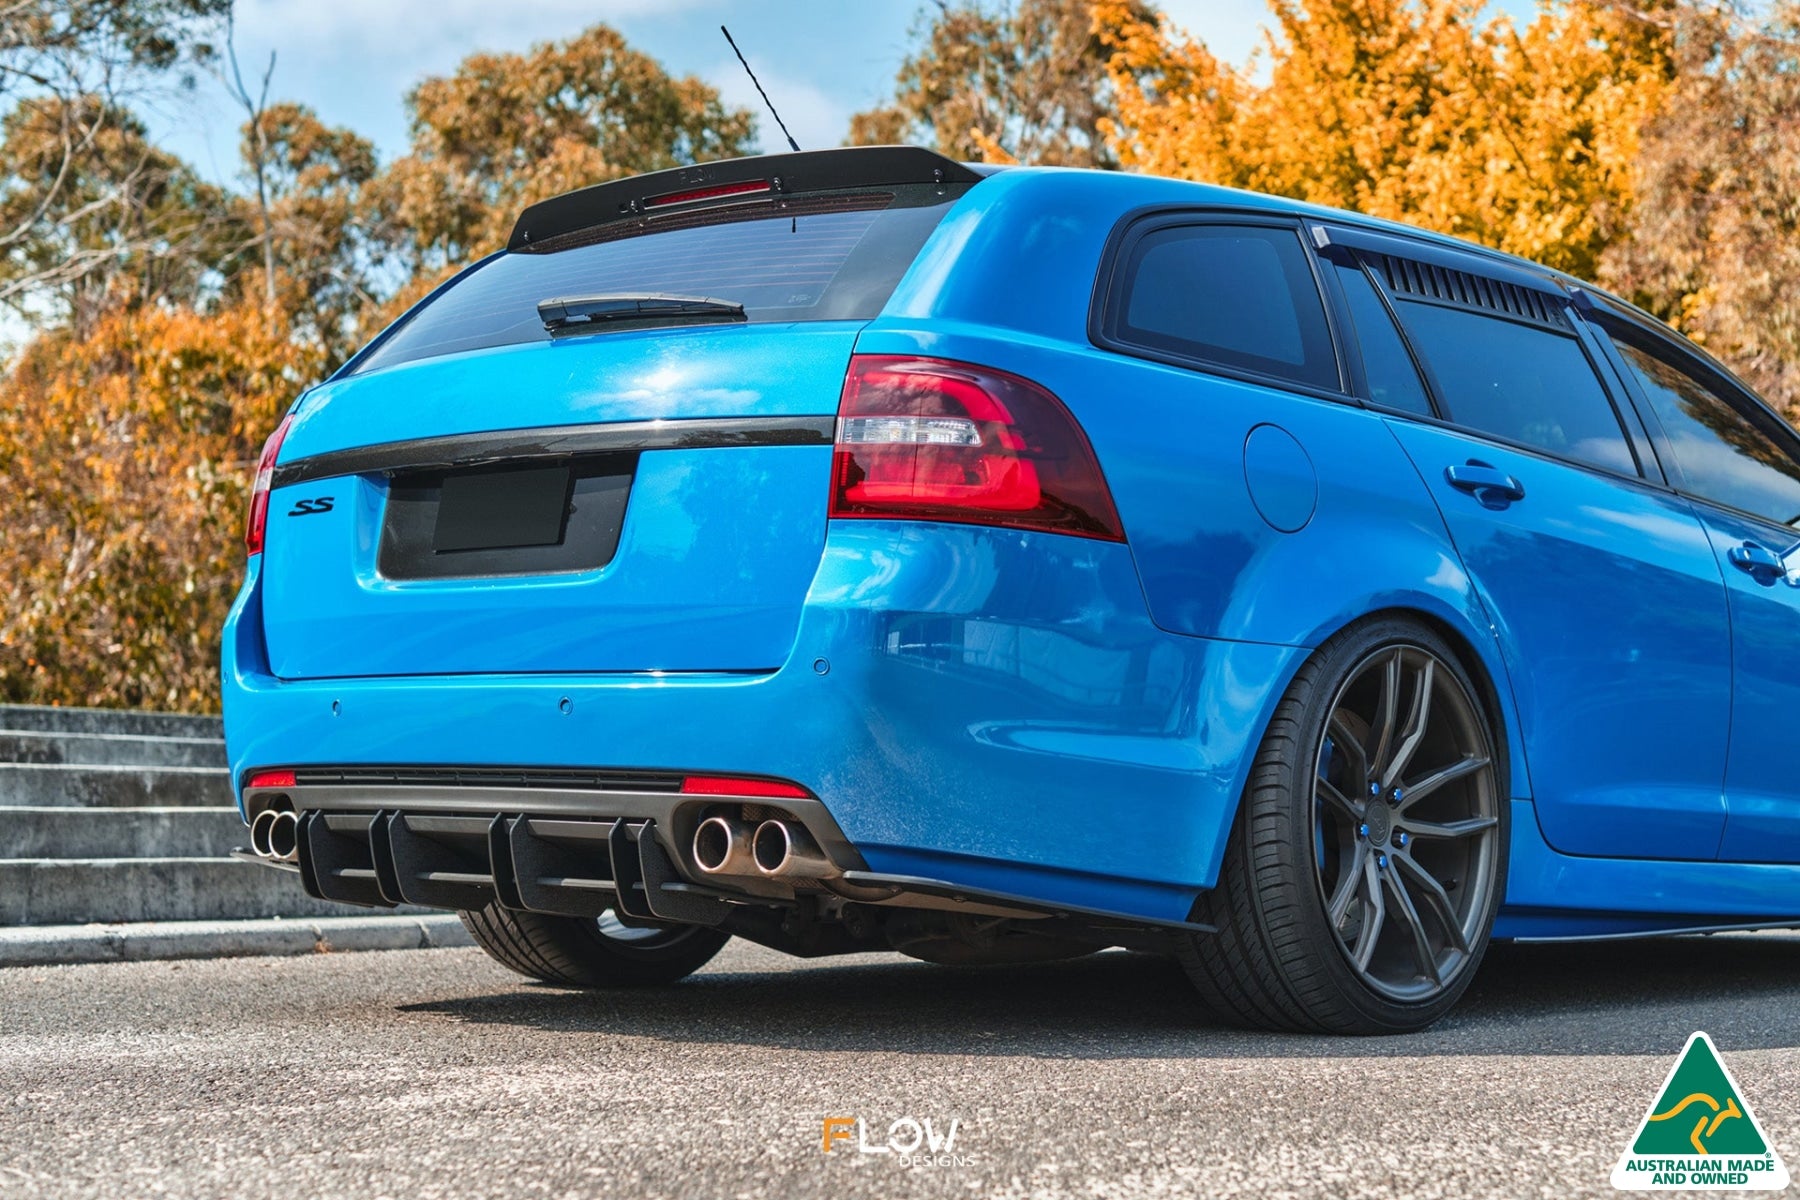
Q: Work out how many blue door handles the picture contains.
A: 2